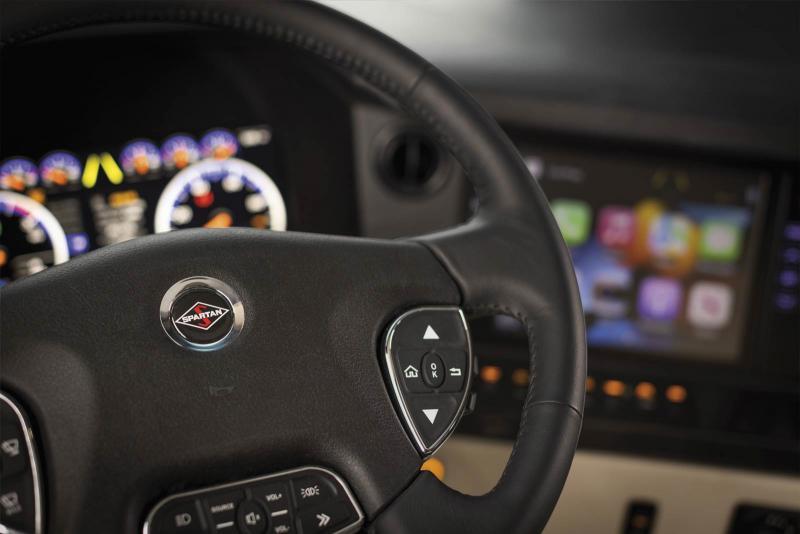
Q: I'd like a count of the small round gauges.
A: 5